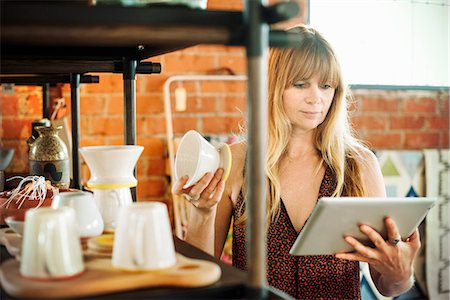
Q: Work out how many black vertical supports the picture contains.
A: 4